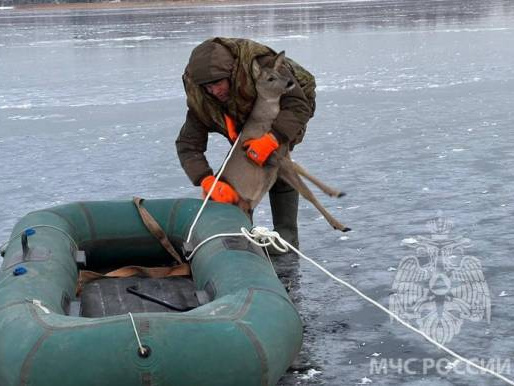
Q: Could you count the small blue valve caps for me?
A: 2